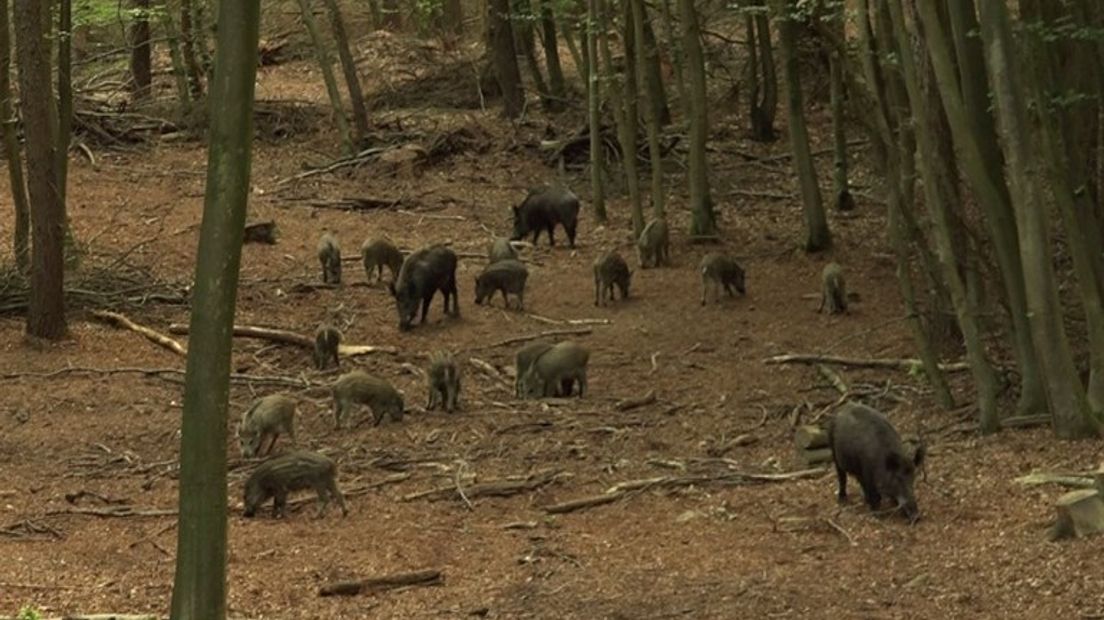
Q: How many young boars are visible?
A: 15